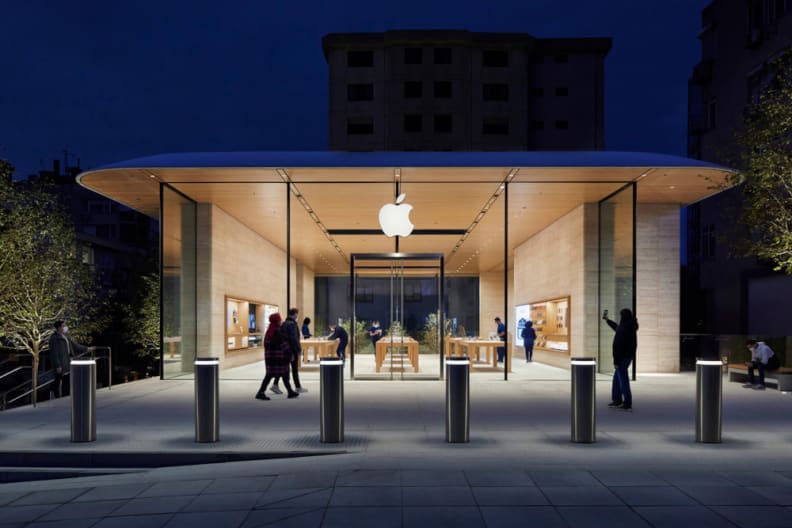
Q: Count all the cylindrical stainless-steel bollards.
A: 6